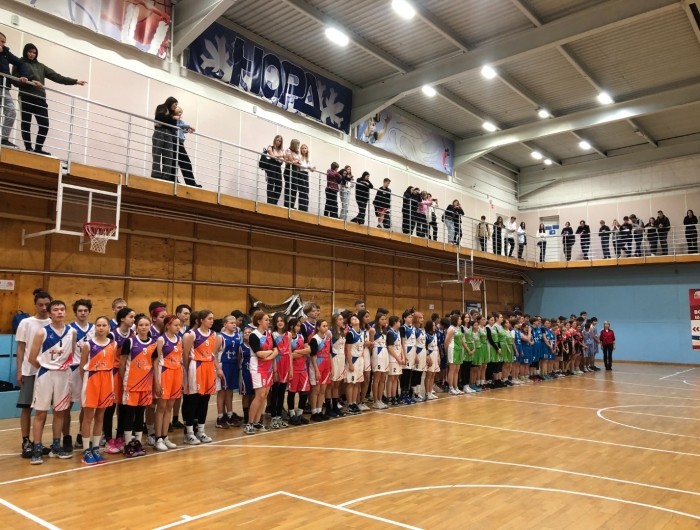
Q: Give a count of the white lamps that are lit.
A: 10